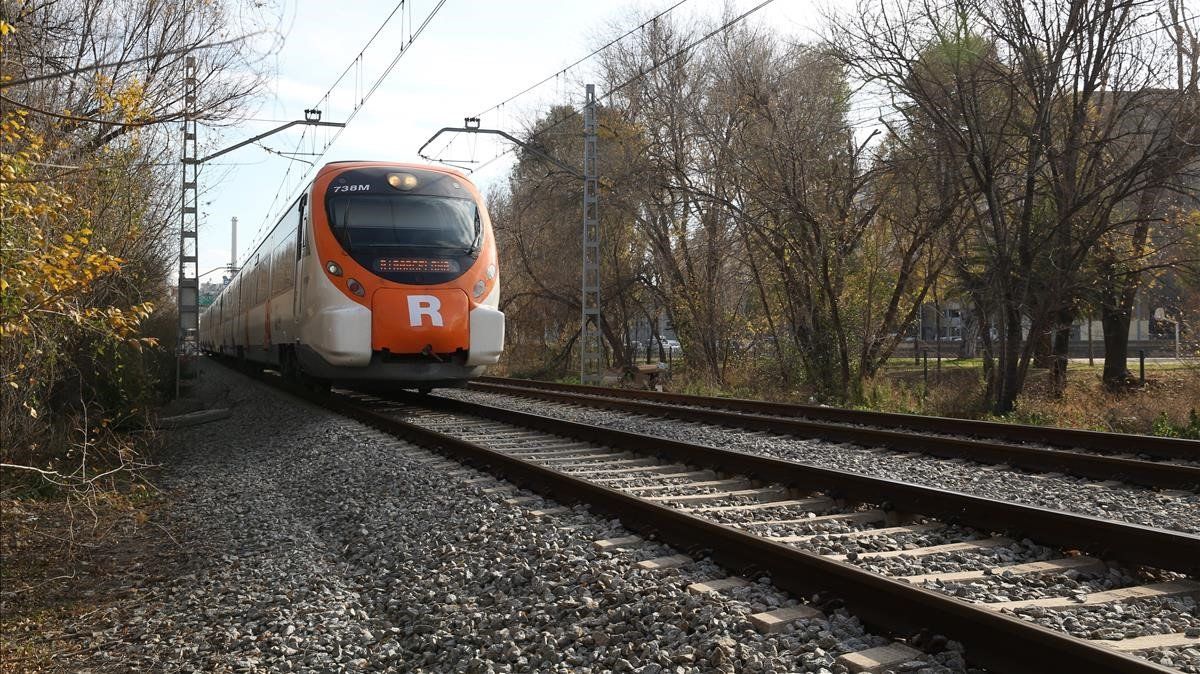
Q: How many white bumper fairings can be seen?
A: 2